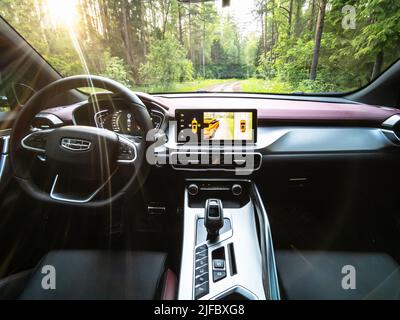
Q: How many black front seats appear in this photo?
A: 2